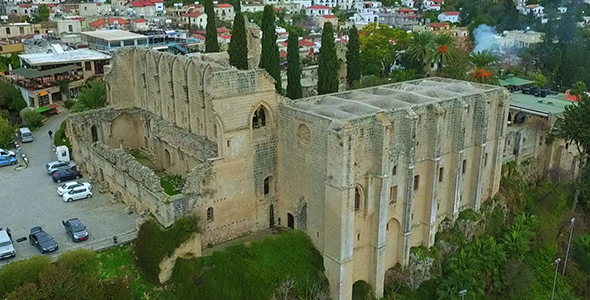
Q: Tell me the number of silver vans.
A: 1